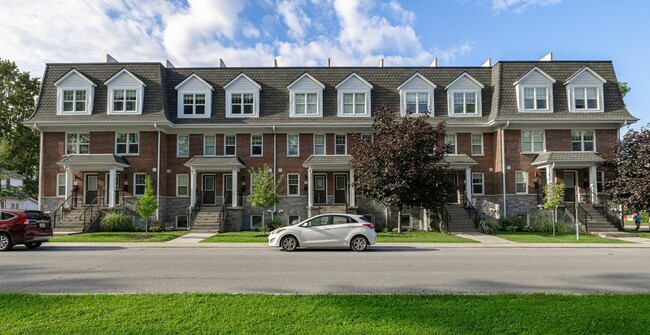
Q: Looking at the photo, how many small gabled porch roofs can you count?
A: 5